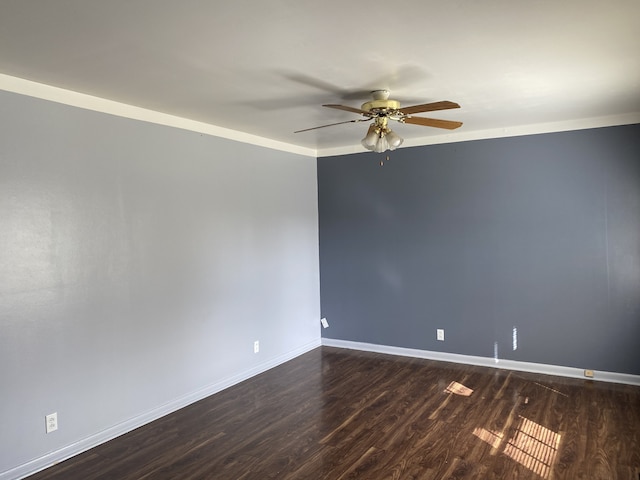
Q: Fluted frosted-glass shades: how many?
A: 3